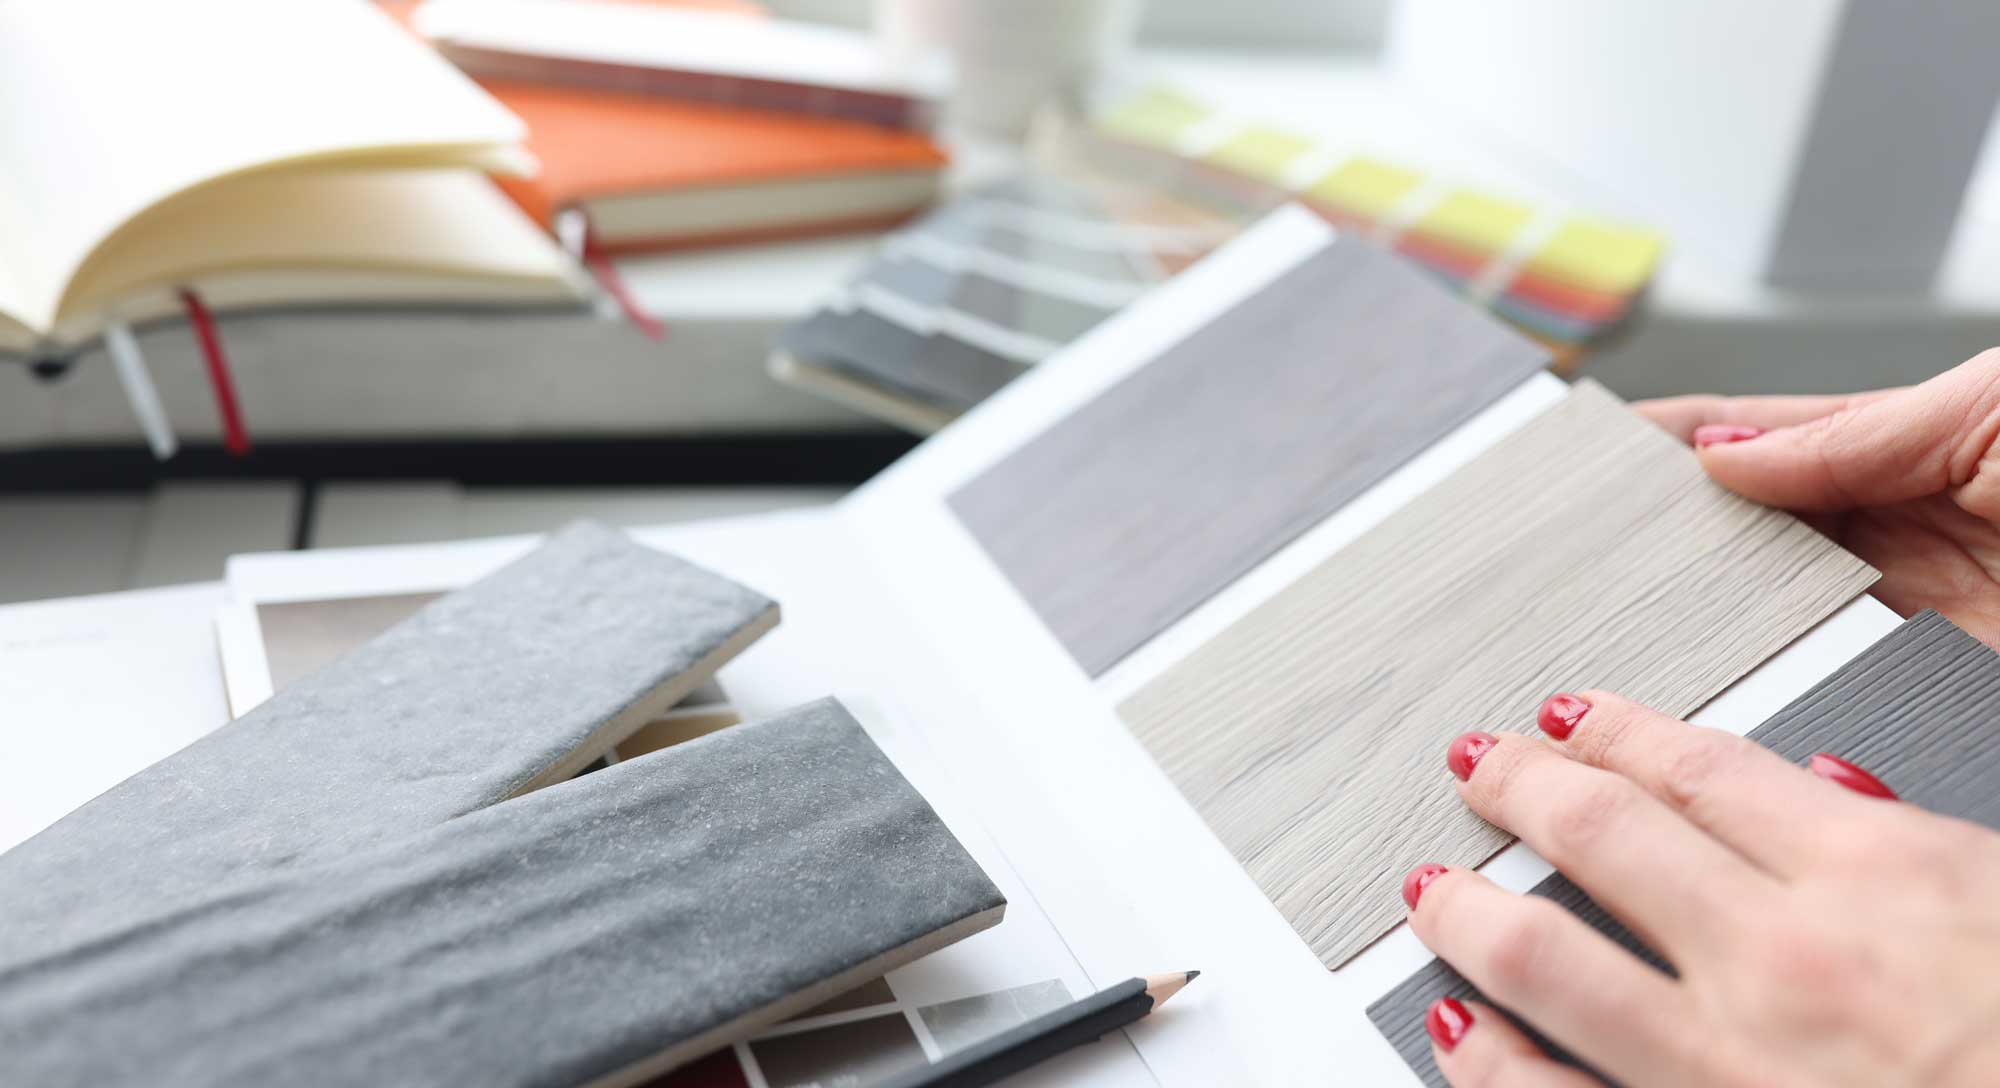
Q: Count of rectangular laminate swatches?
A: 3